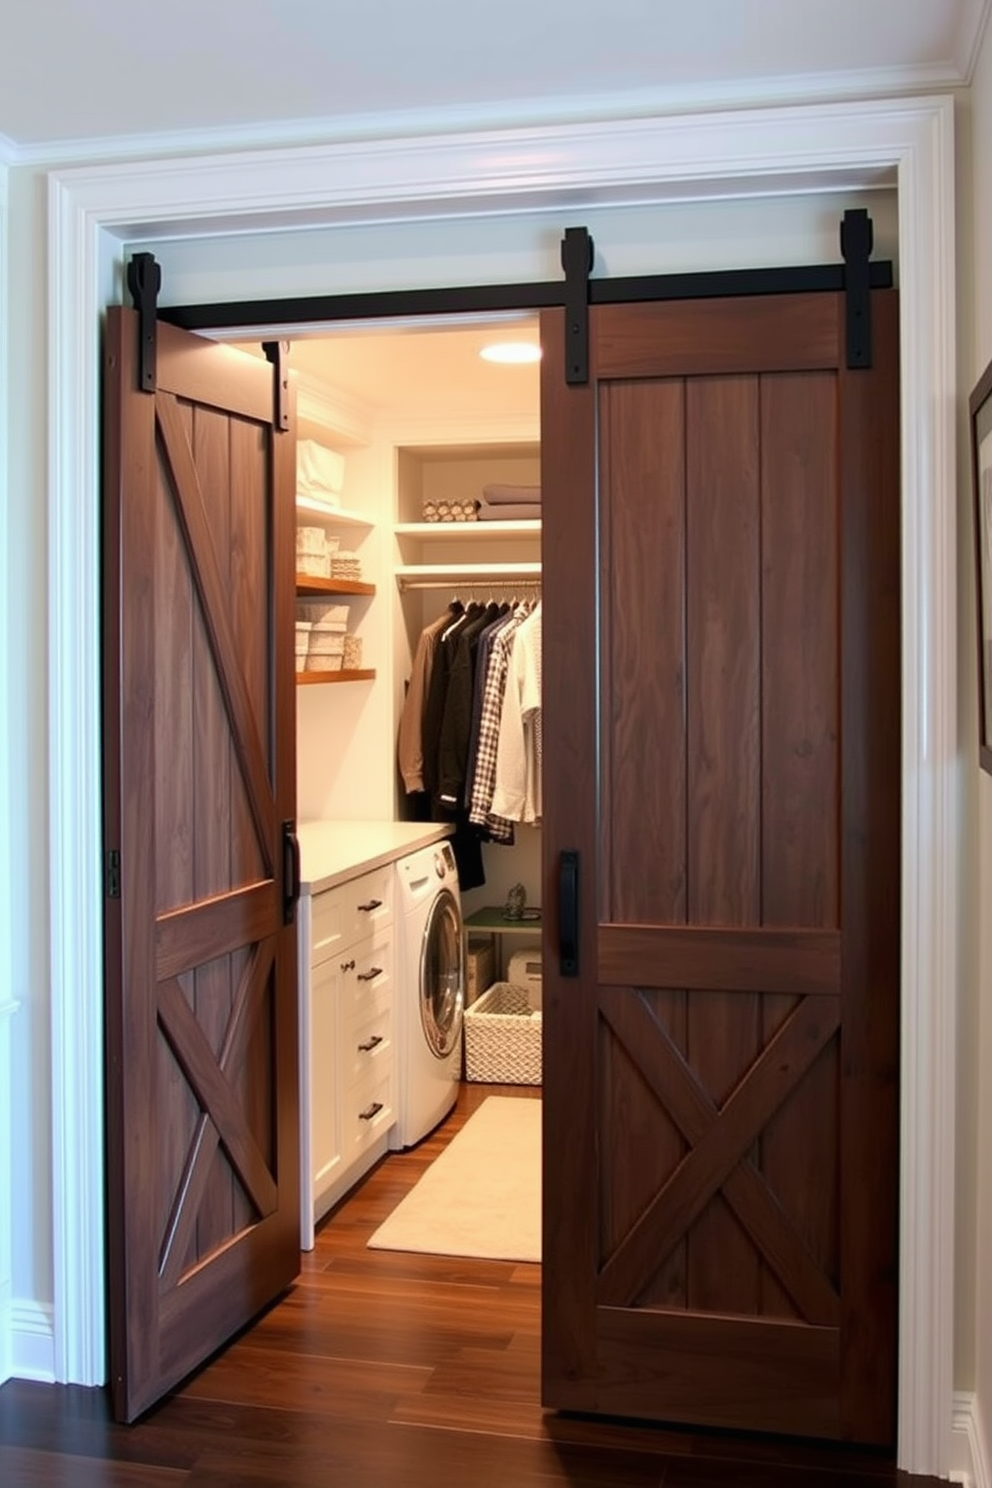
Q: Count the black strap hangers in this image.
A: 4